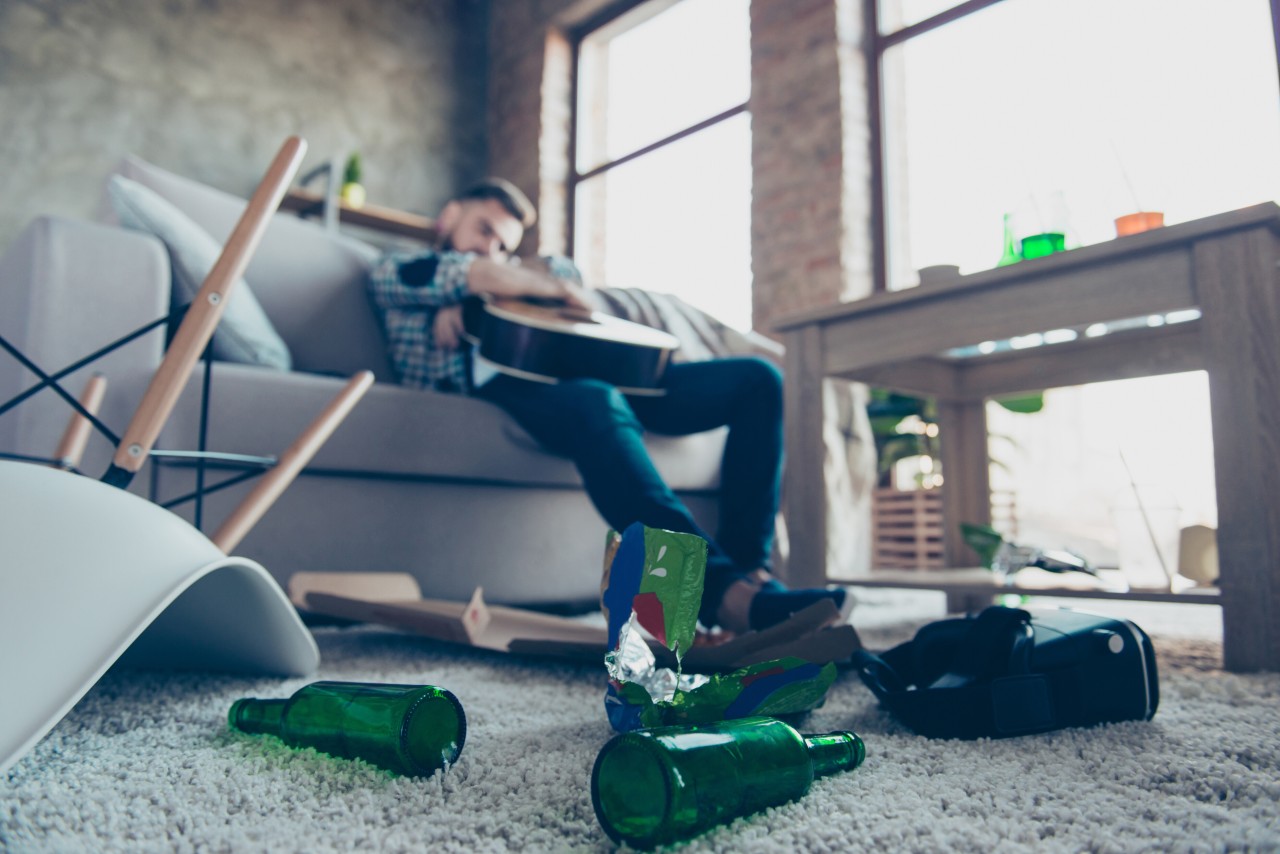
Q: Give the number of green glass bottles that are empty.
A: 2